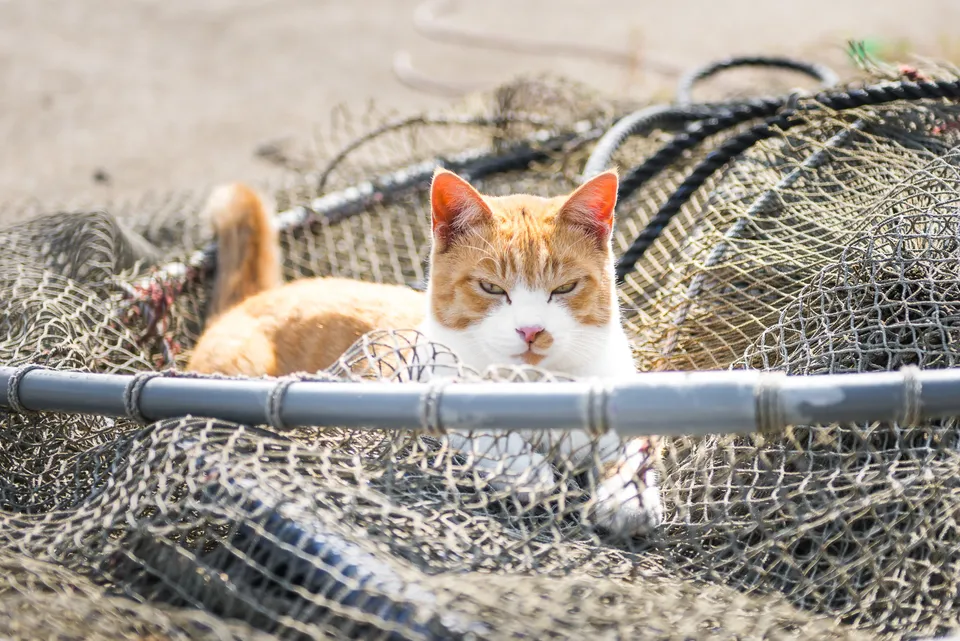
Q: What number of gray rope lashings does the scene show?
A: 7